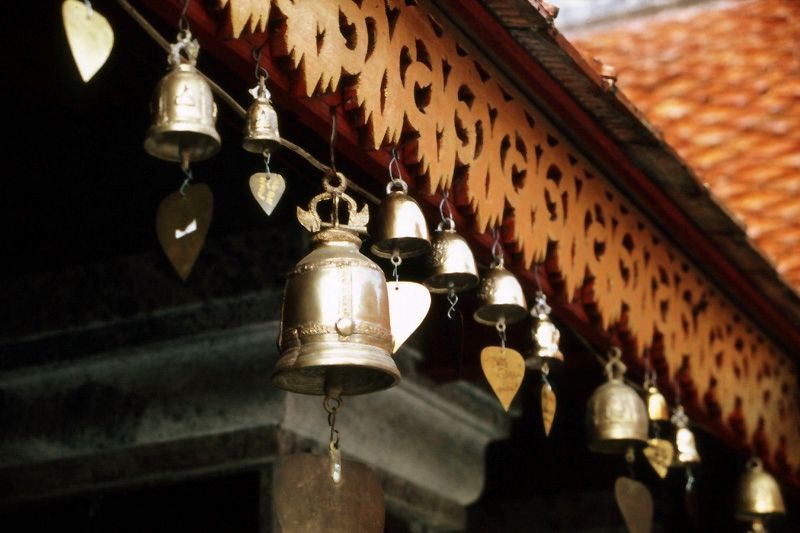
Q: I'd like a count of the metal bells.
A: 11